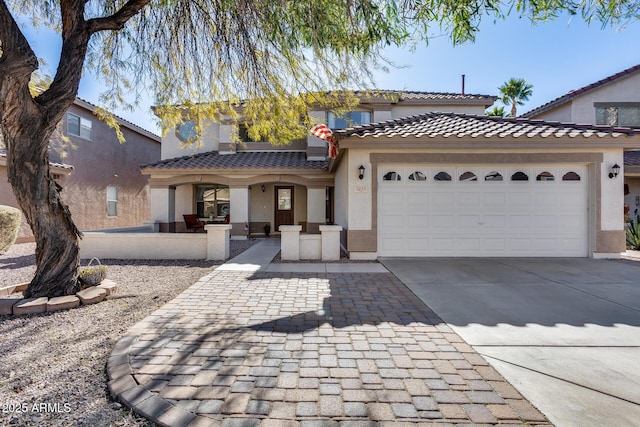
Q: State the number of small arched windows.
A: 8